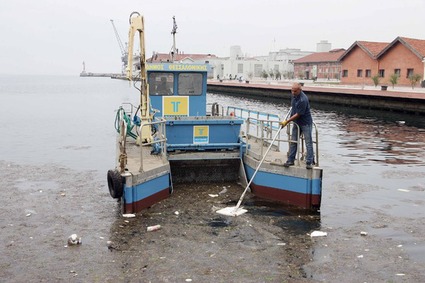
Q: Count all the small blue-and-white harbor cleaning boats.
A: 1